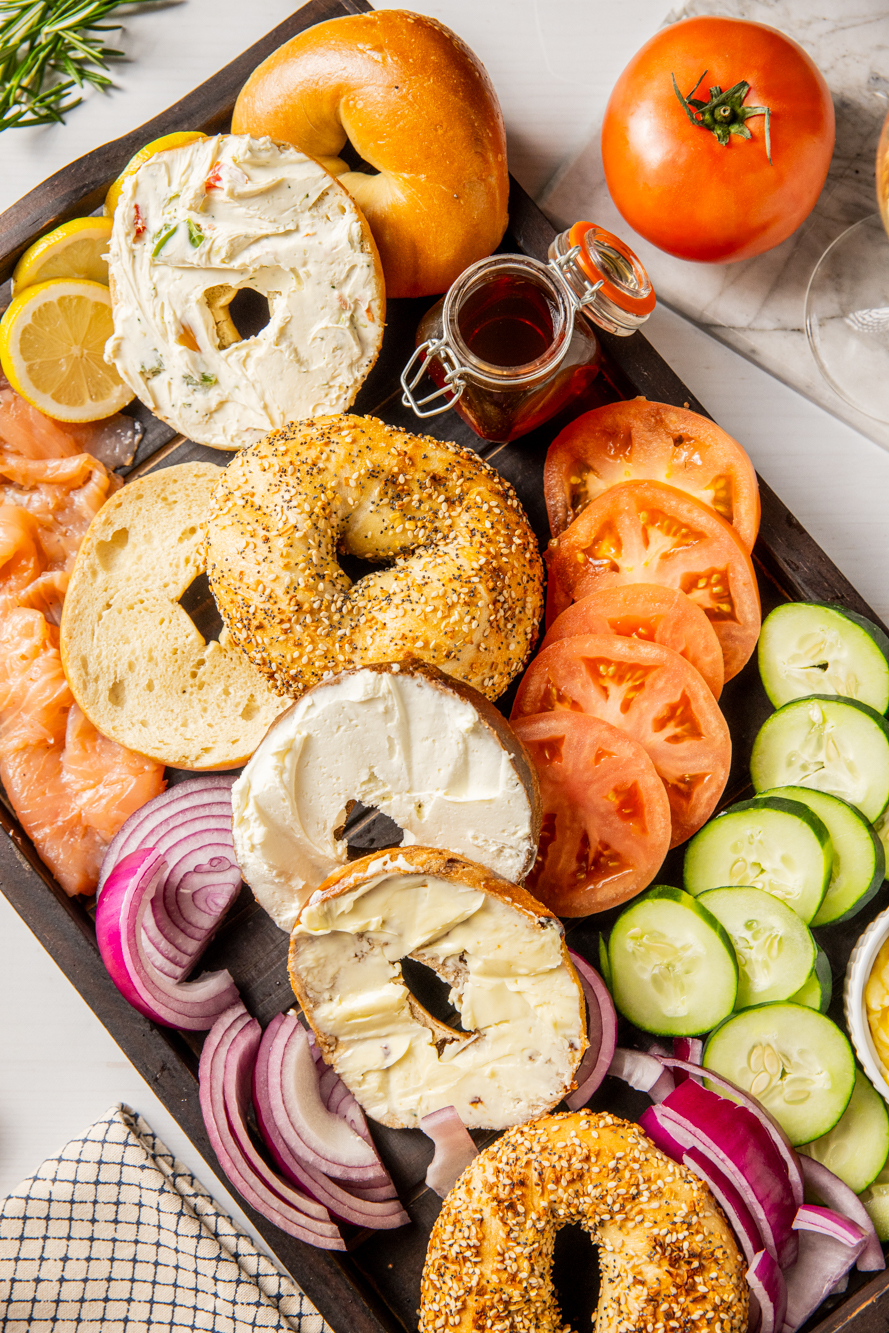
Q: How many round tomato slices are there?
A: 5